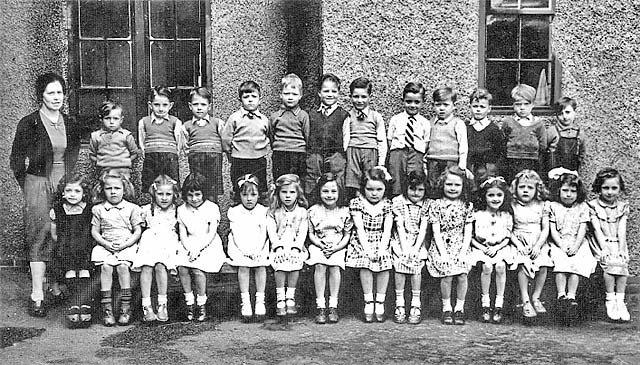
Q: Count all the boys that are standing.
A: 12